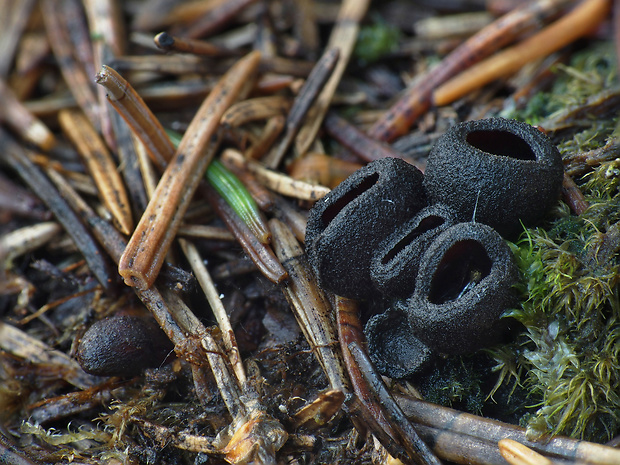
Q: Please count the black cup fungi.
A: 5